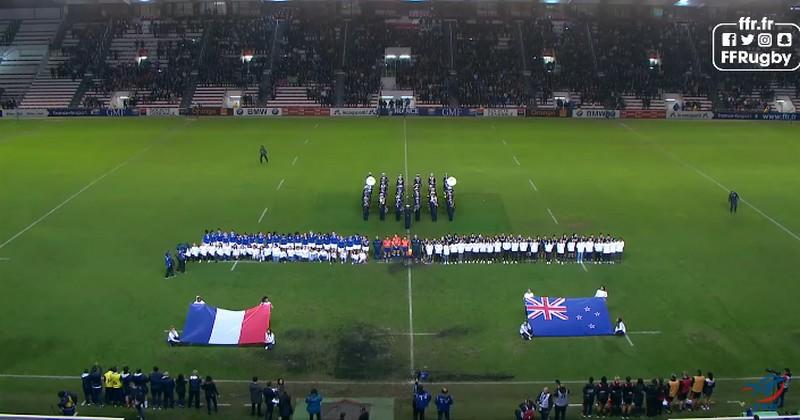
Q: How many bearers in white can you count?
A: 8